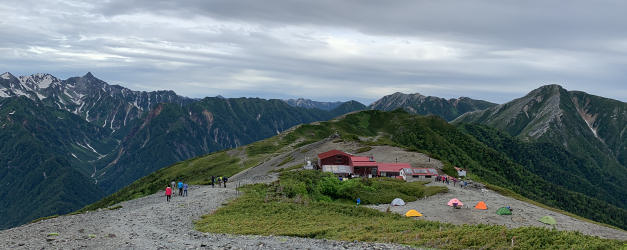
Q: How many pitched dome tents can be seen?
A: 6